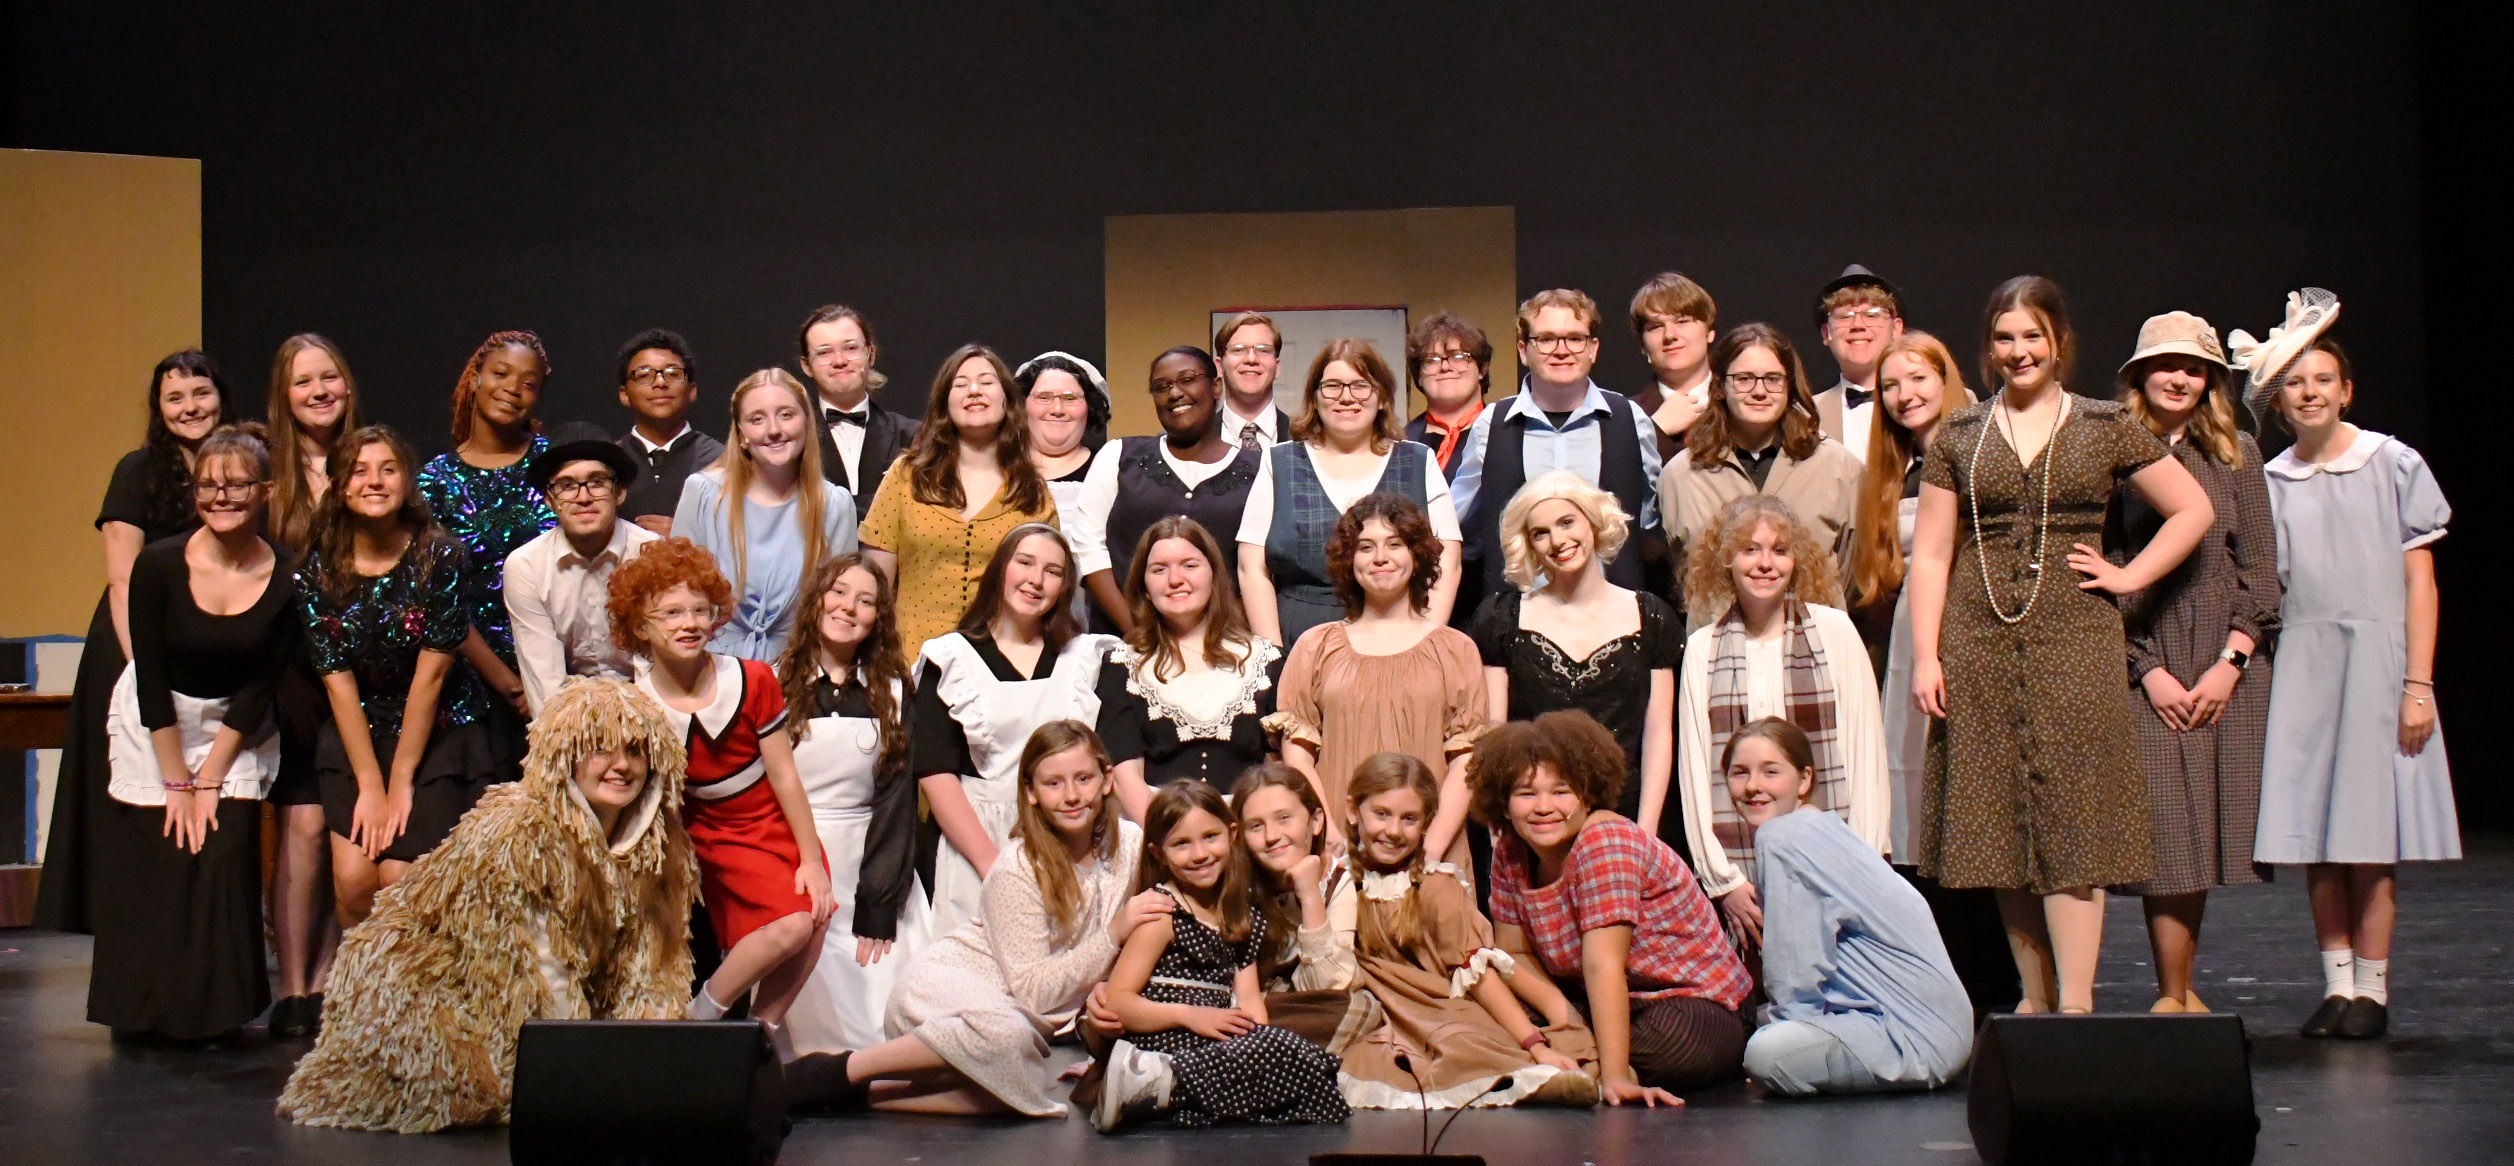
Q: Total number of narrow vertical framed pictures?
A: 0